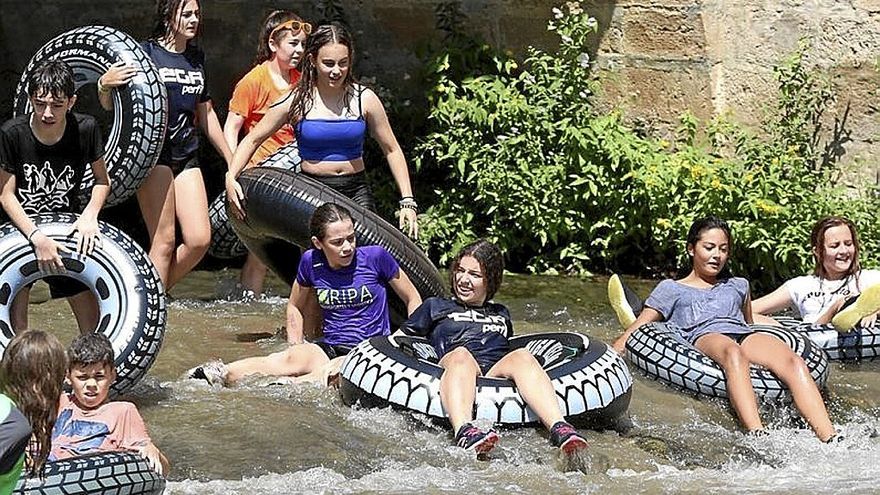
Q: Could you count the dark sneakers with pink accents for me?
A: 2